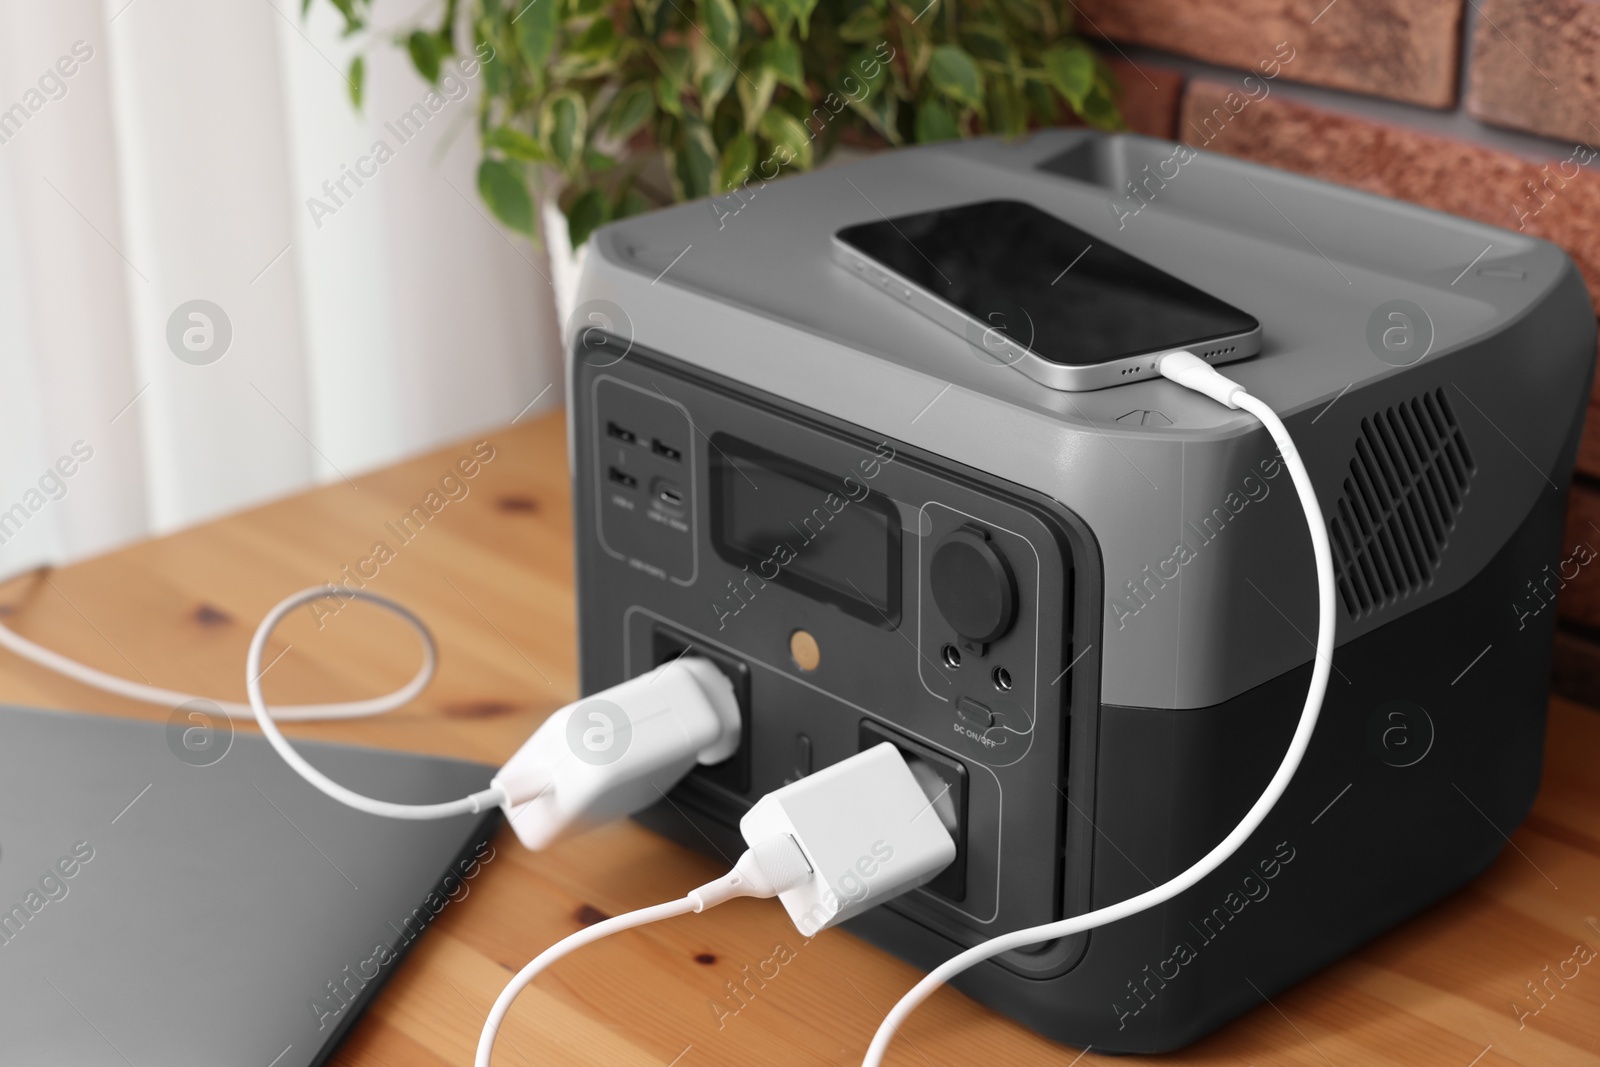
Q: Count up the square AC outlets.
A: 2